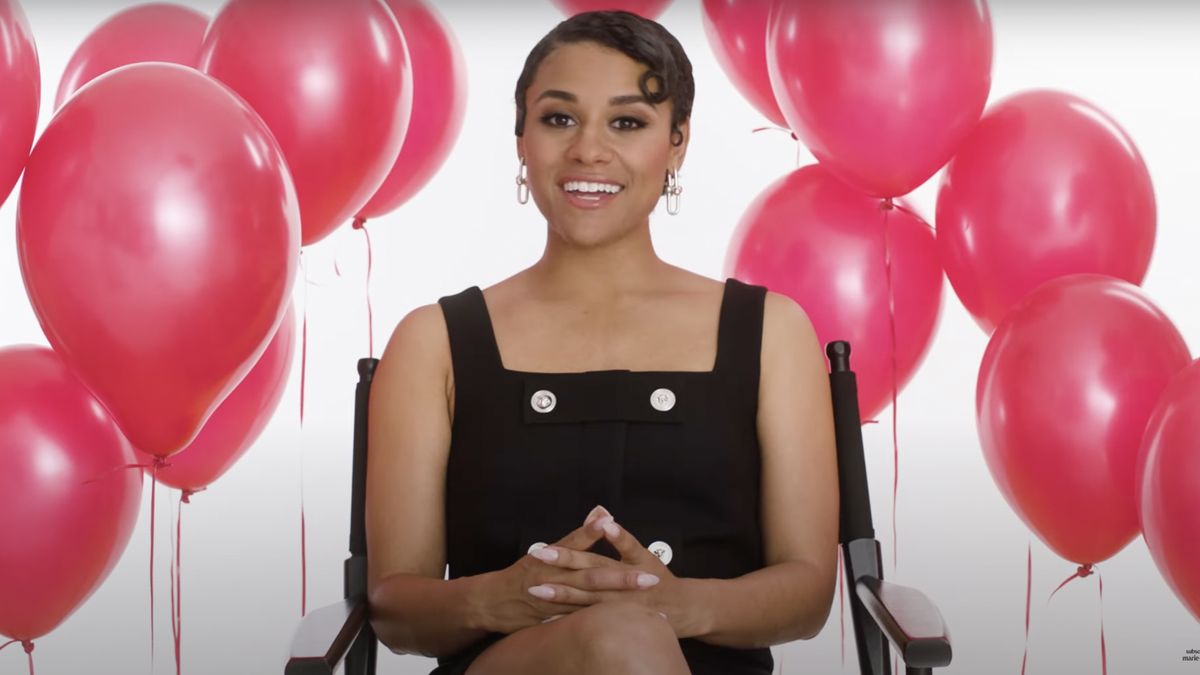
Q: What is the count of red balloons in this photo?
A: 14